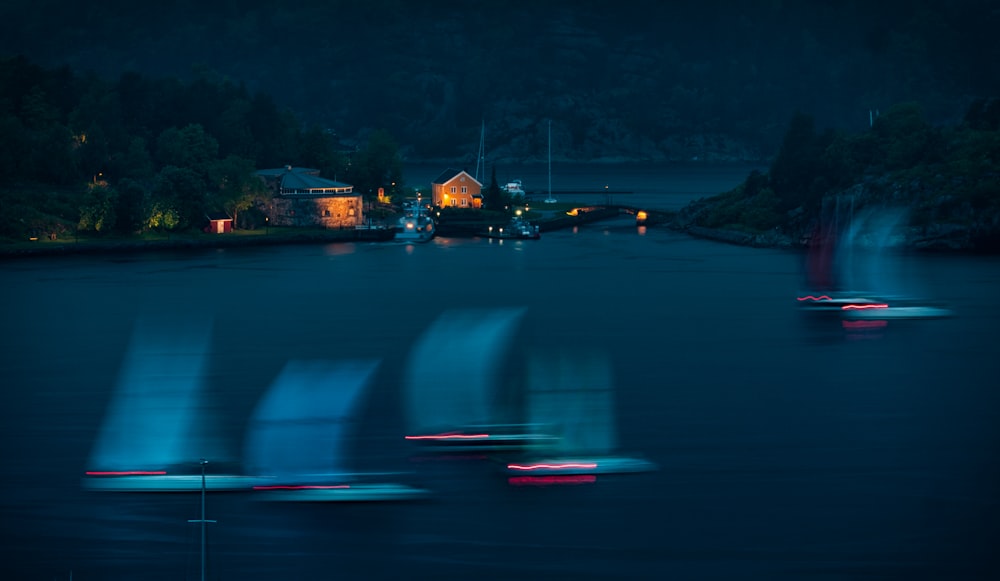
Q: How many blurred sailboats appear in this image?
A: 6